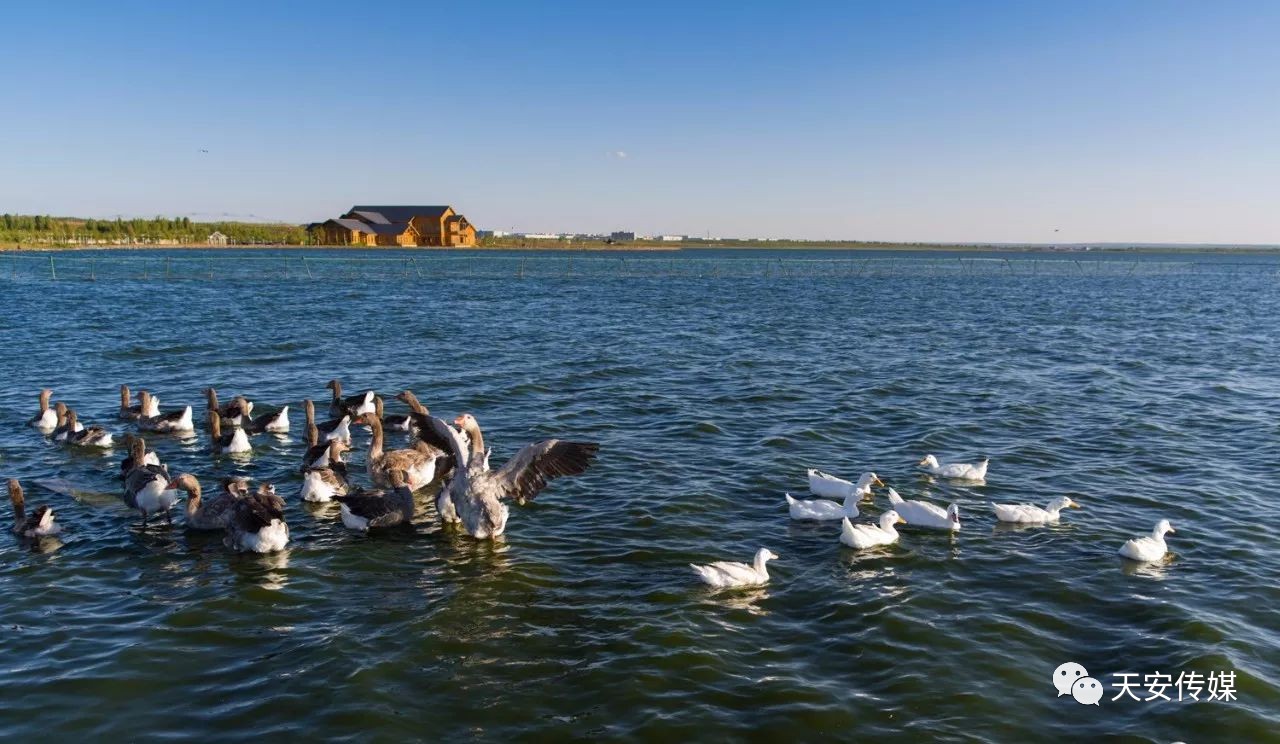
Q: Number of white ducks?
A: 8